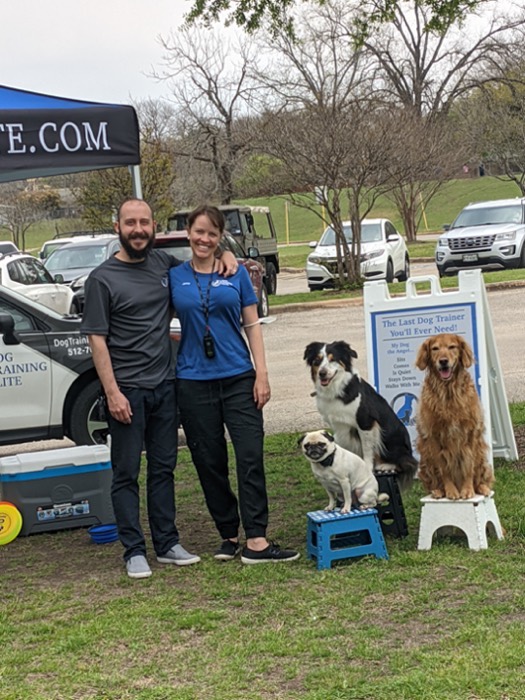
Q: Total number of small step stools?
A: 3